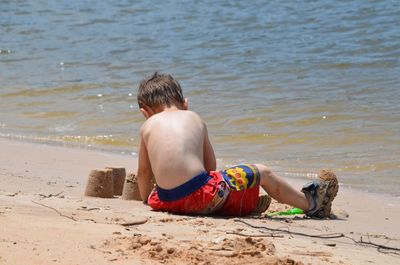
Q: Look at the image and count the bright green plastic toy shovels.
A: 1